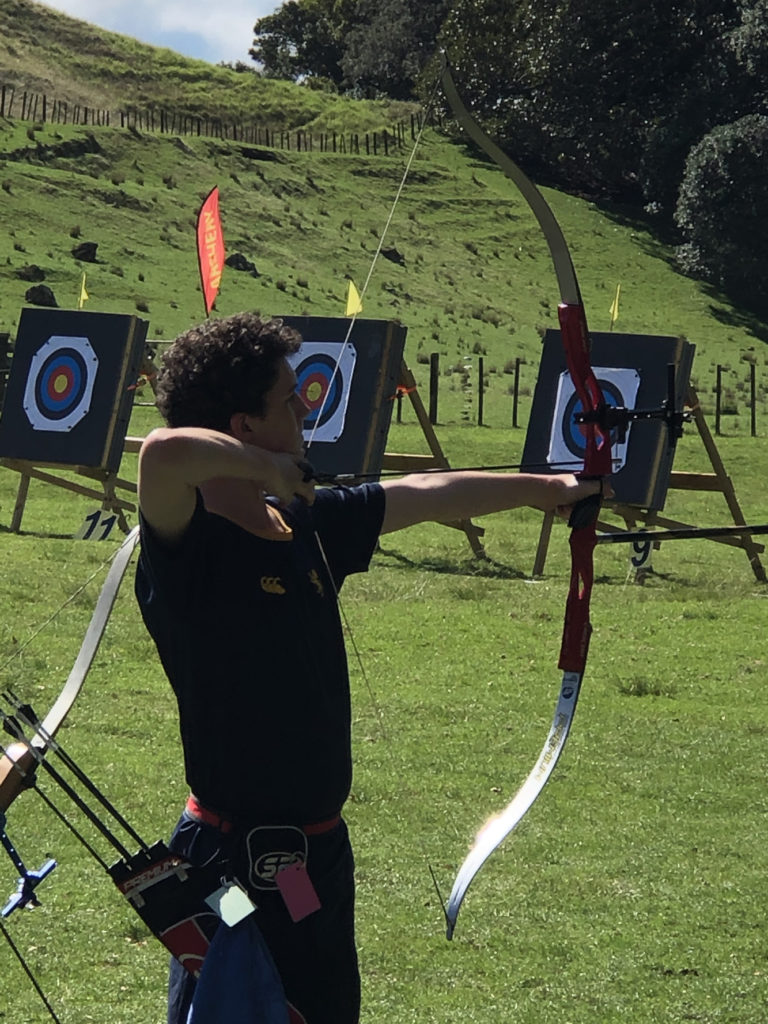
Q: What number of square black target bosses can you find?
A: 3